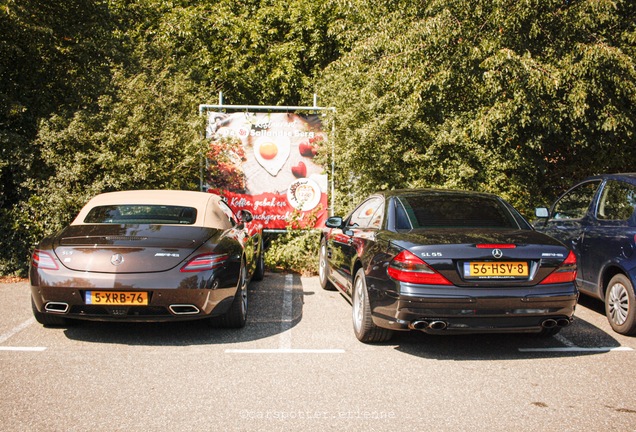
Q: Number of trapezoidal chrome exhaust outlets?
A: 2